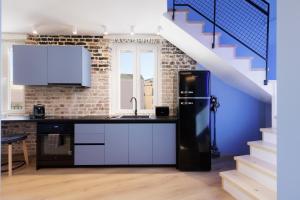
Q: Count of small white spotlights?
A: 5